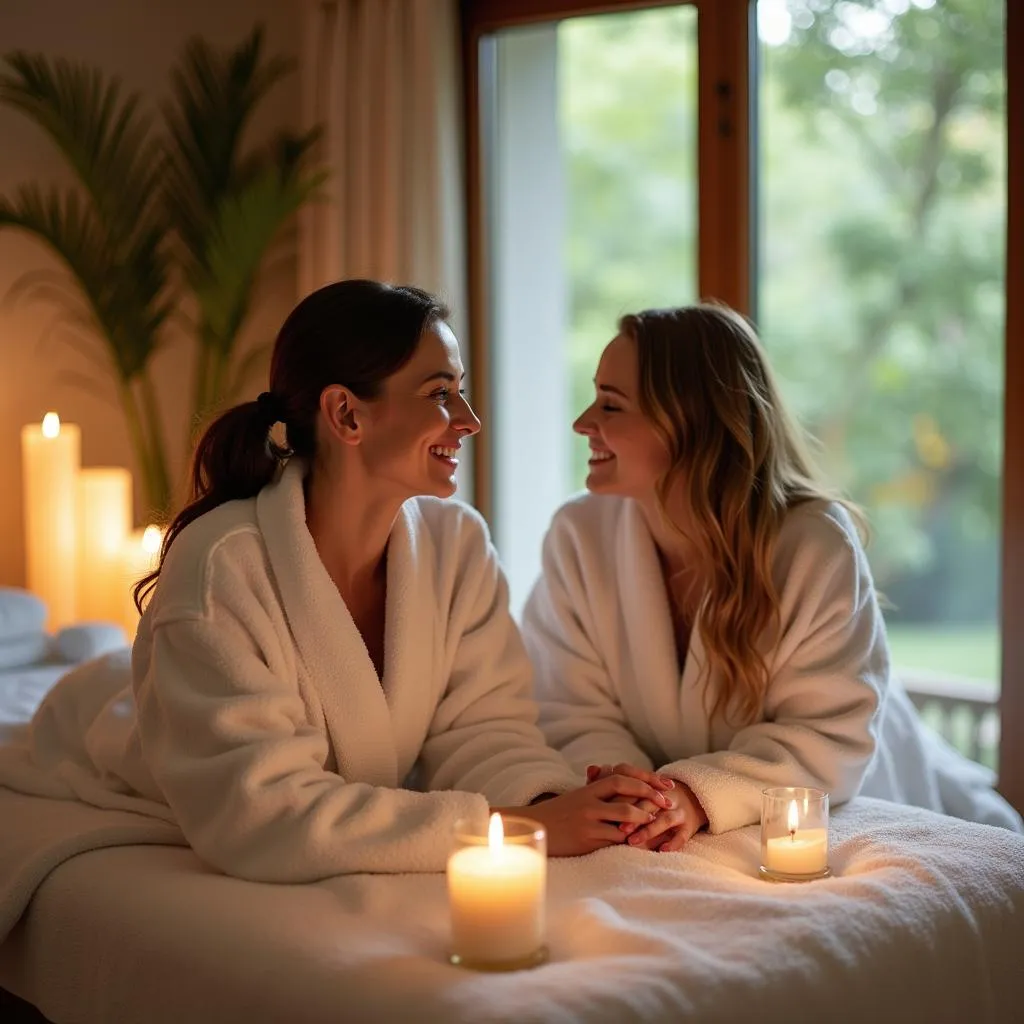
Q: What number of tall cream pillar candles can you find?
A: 3